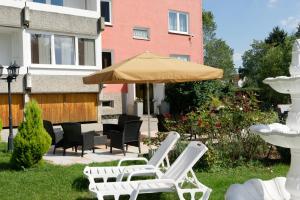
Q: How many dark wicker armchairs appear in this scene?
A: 4